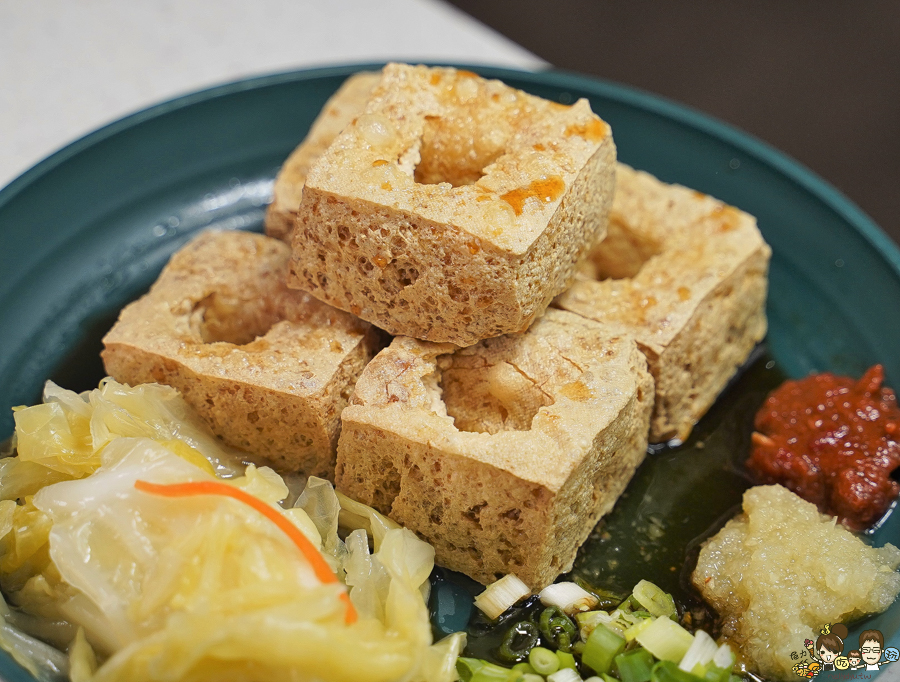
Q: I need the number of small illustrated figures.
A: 3